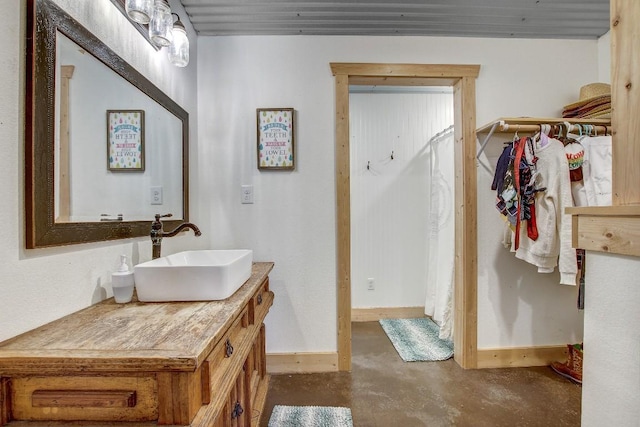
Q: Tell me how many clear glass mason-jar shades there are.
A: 3